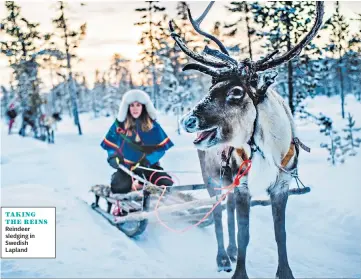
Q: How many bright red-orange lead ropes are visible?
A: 1